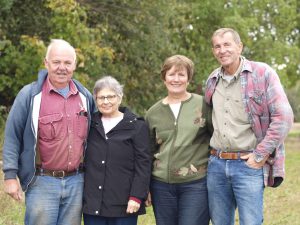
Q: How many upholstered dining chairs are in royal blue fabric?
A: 0